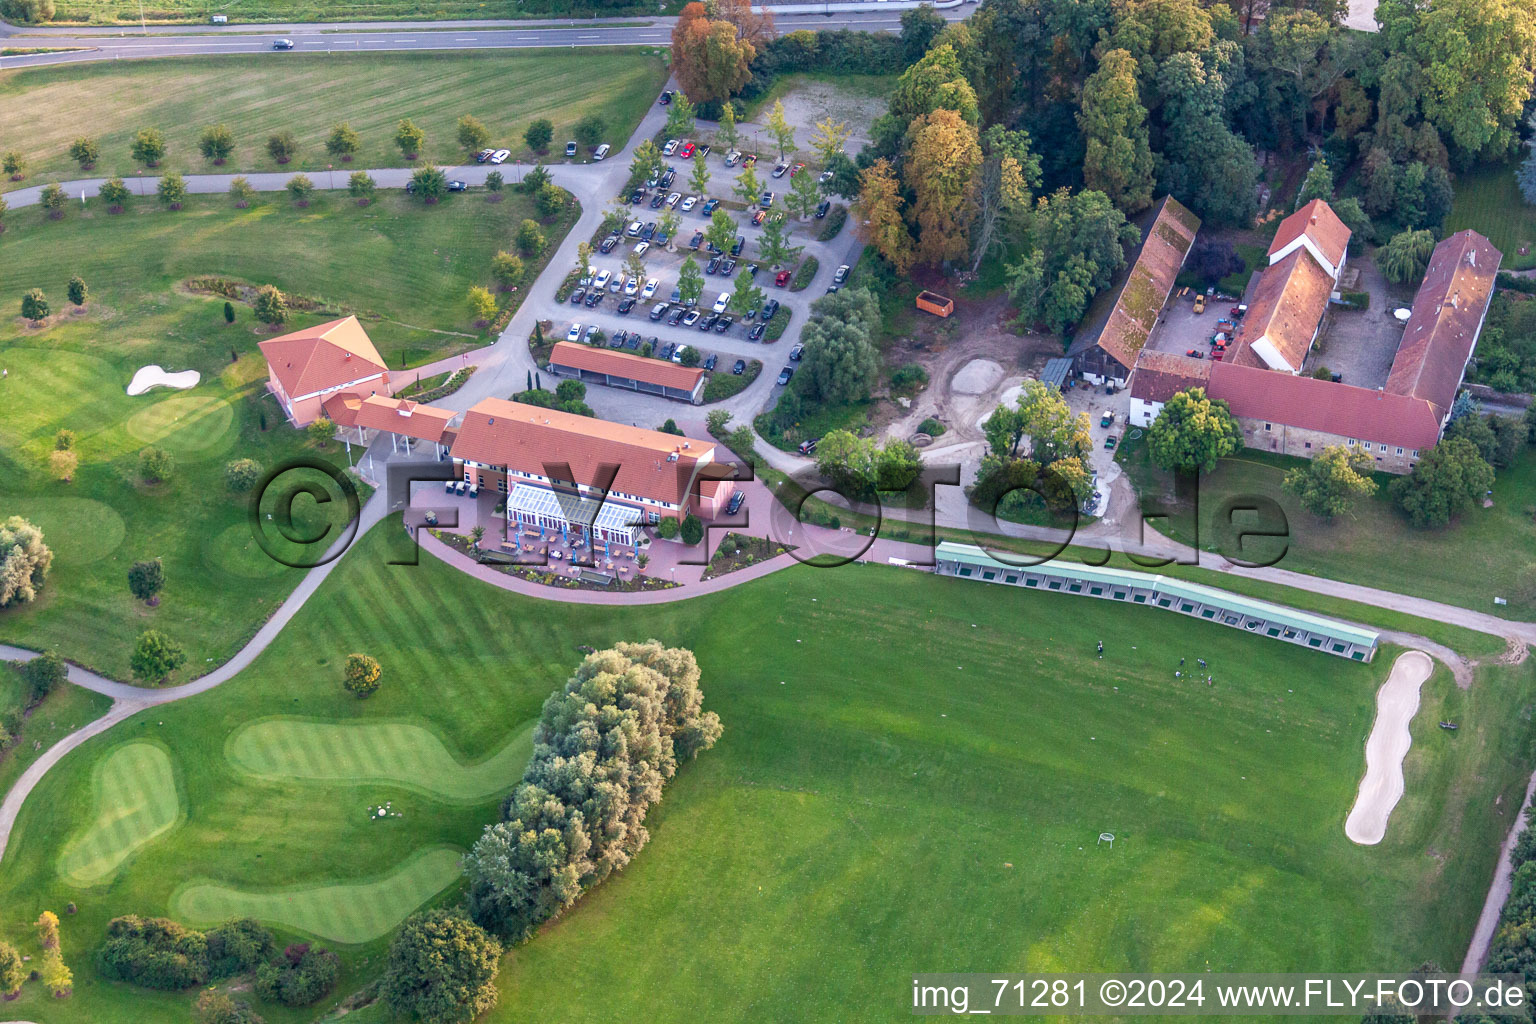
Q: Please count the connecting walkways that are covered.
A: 1